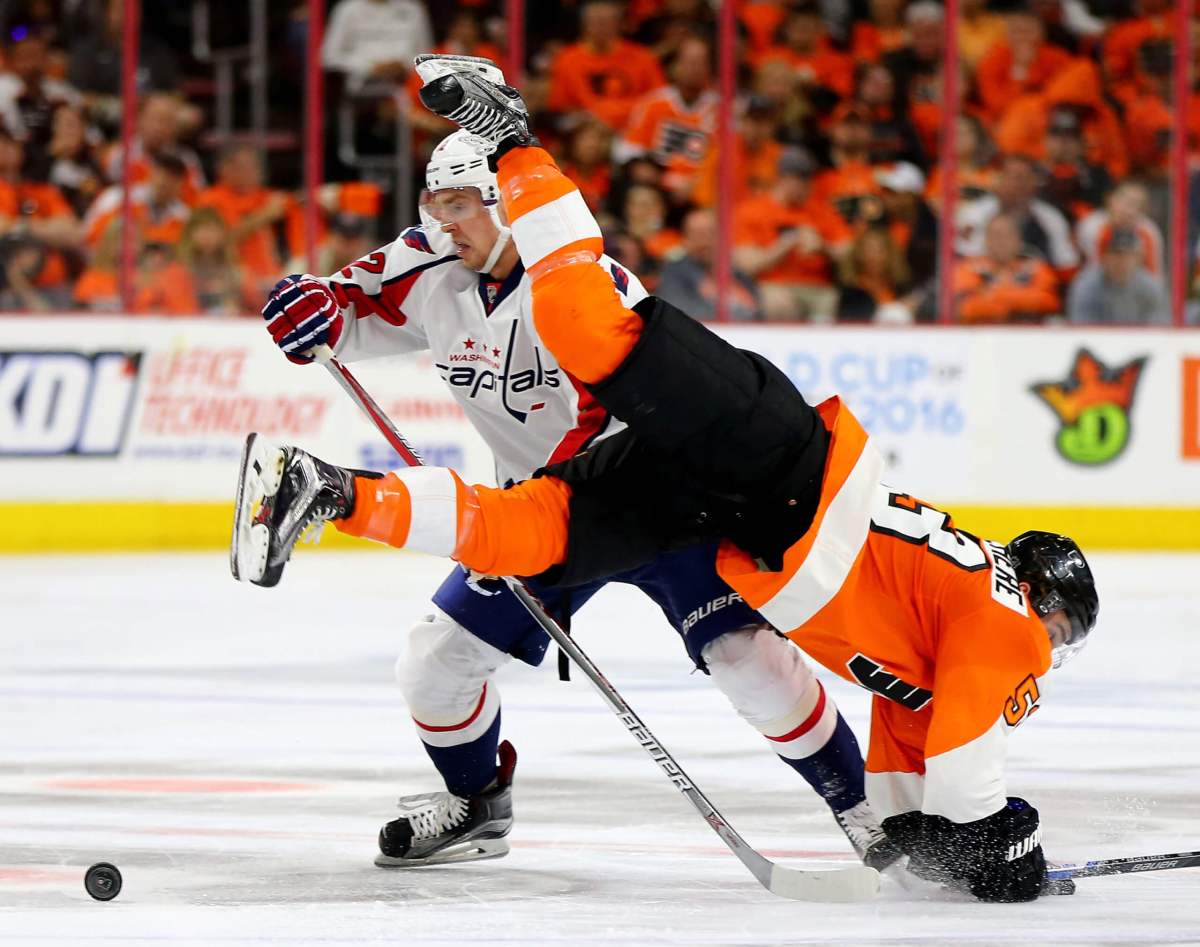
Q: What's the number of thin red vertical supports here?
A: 6